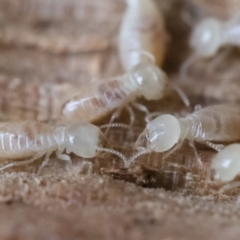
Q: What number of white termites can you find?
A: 6